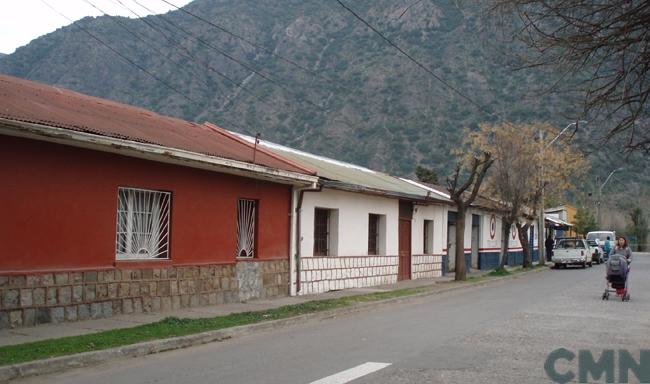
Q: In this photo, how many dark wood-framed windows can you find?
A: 3